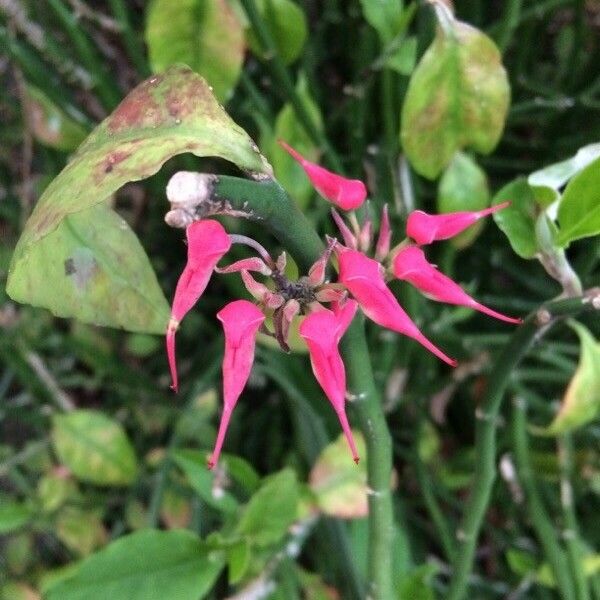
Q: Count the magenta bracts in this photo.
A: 7